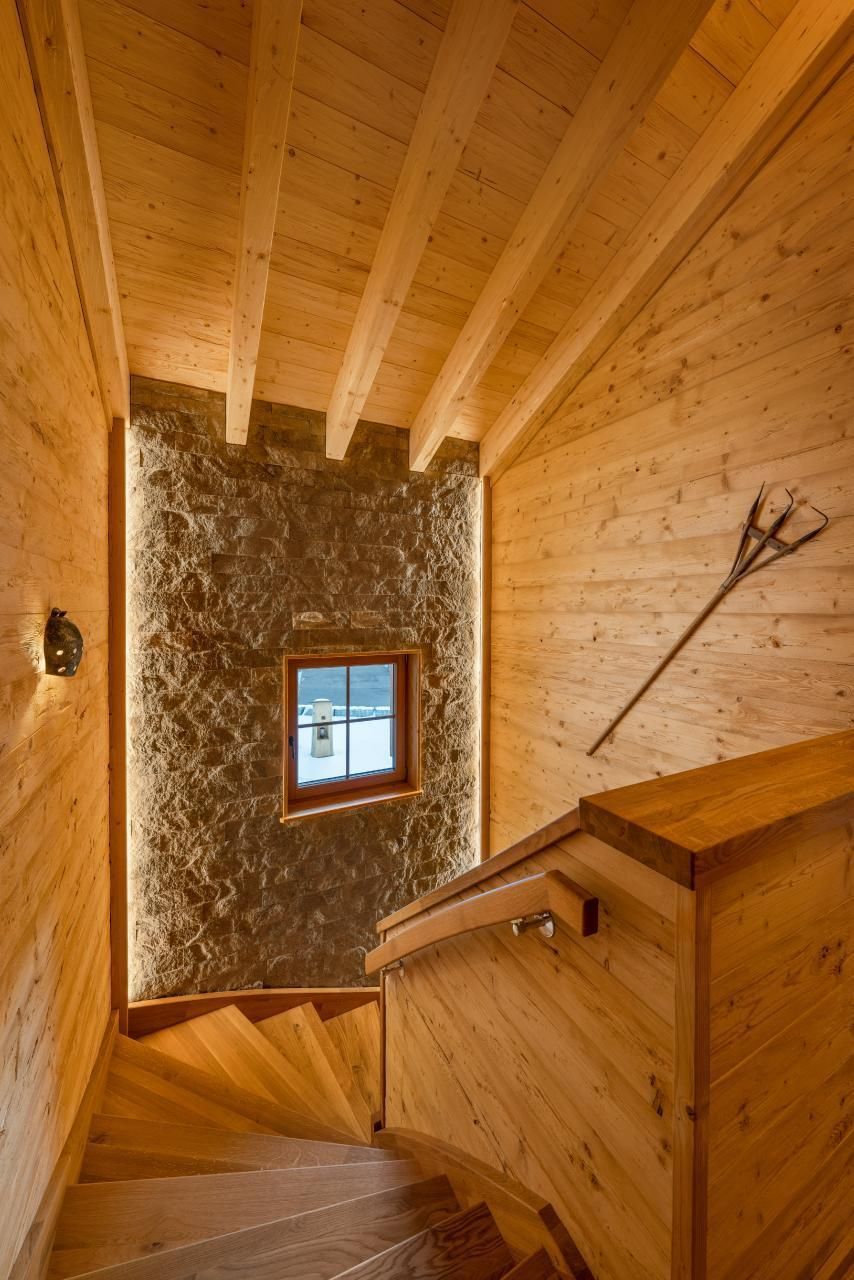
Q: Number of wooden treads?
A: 9